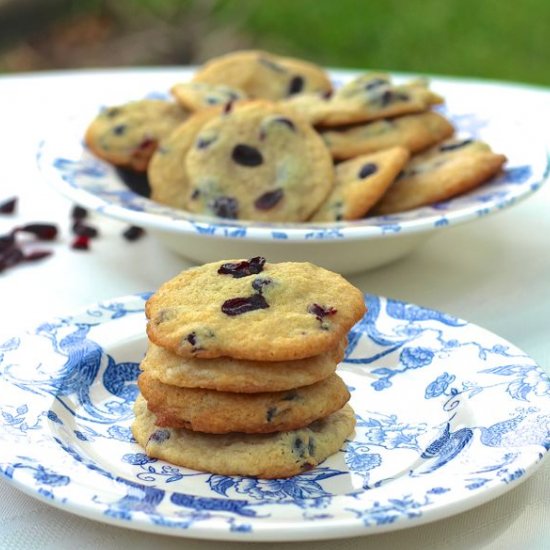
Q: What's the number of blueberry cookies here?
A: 13